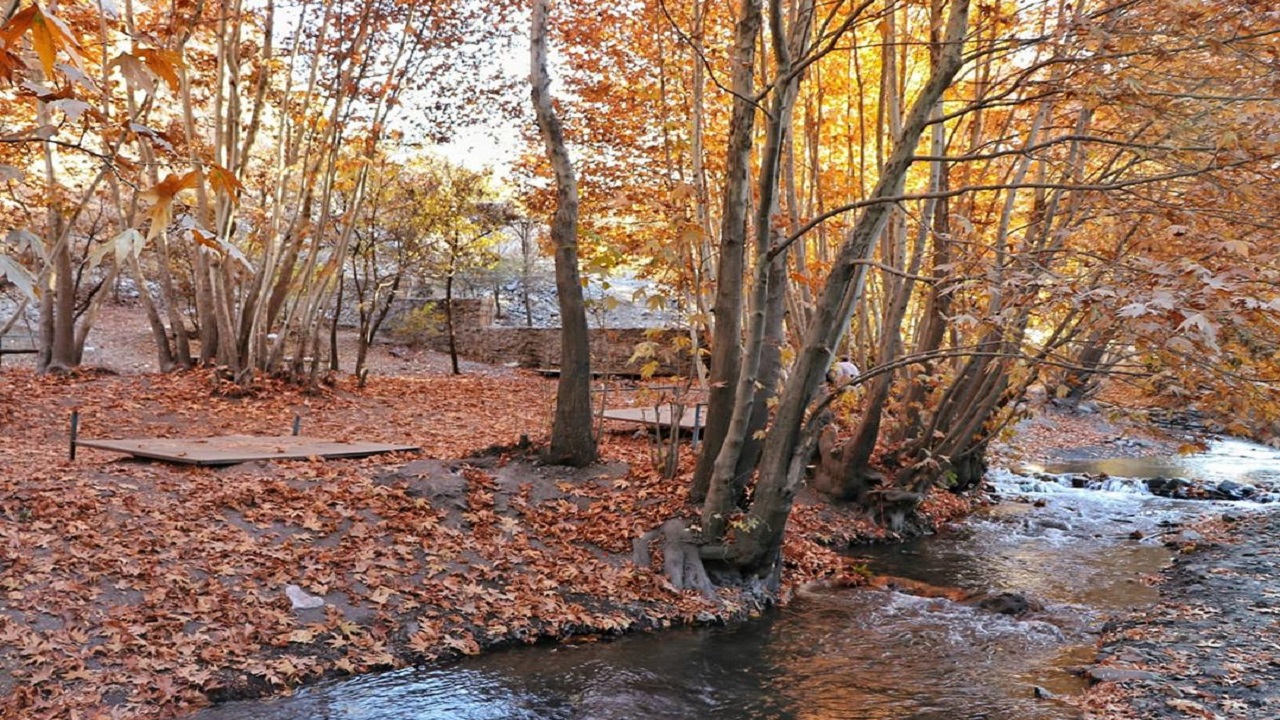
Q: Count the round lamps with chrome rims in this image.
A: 0